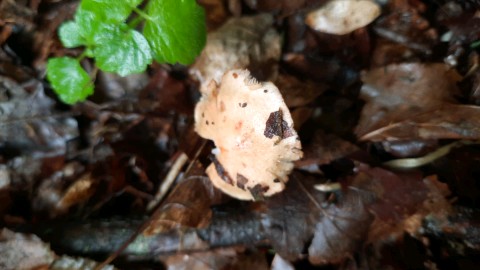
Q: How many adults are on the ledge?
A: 0